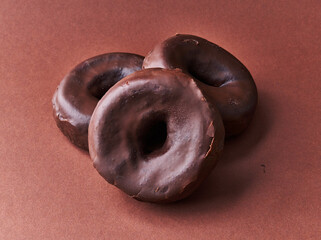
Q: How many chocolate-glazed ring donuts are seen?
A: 3